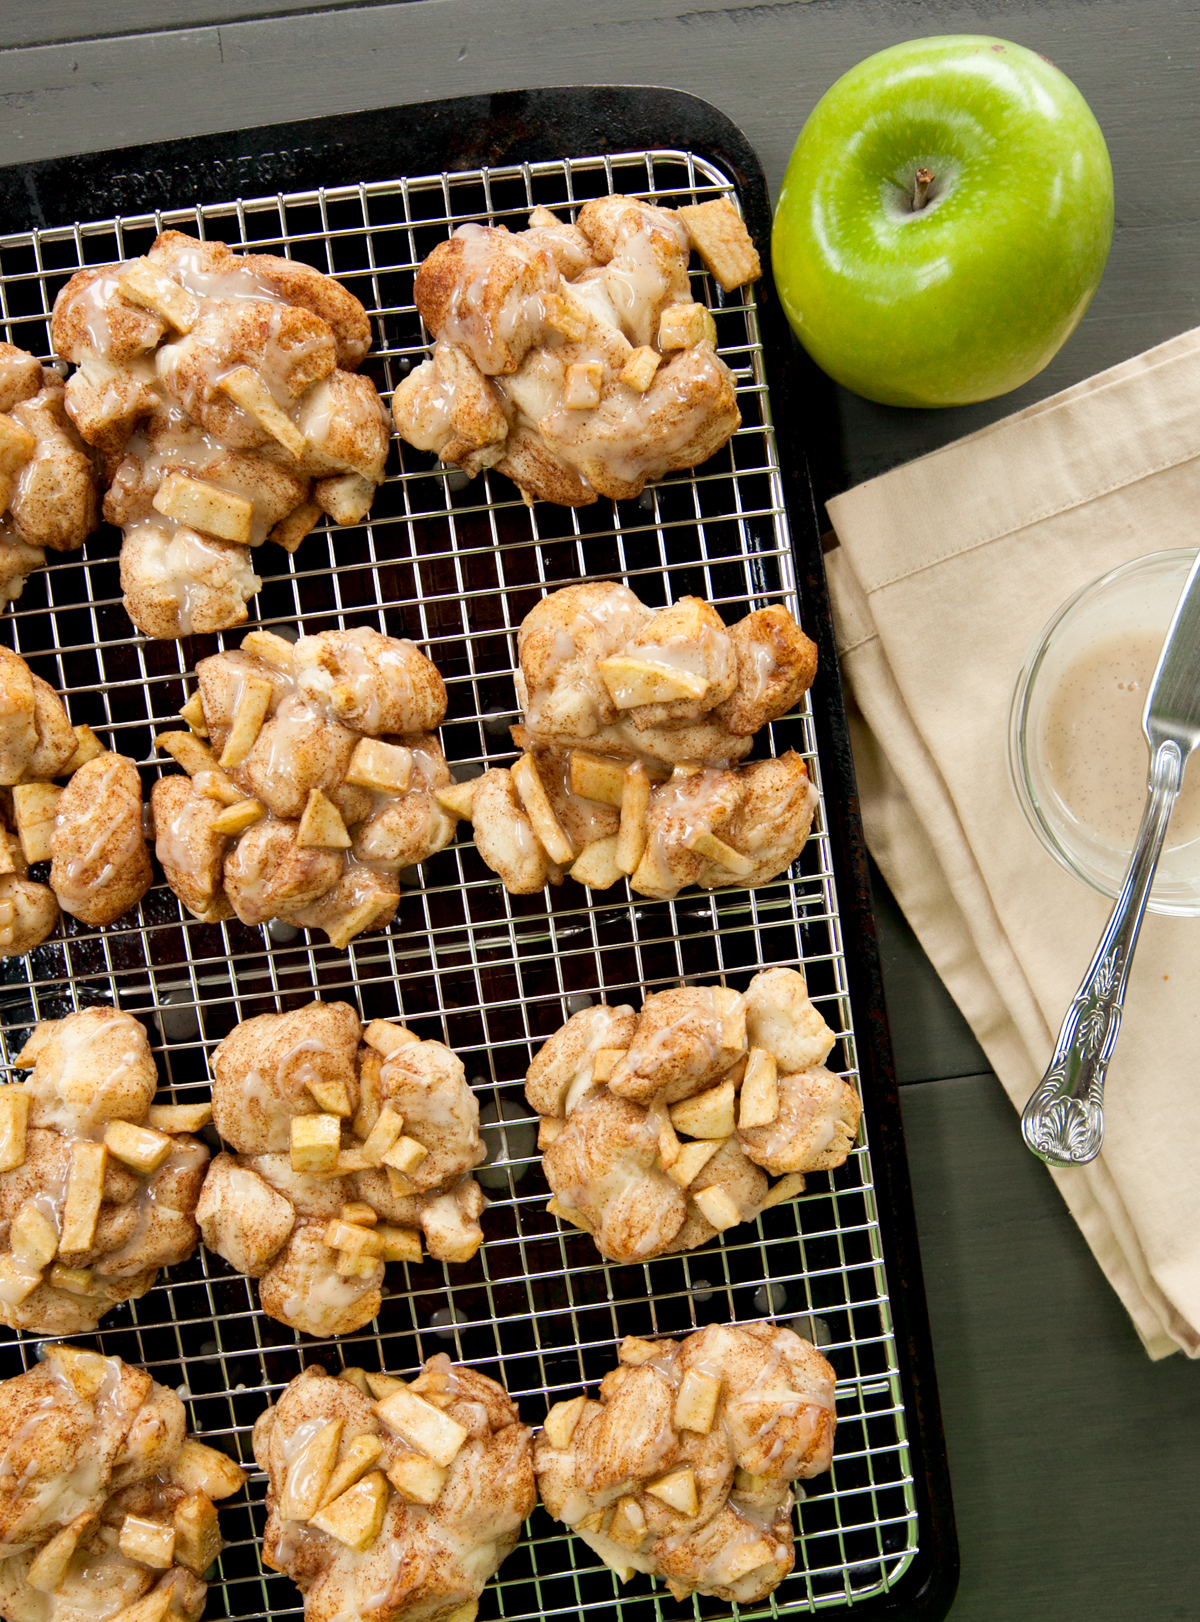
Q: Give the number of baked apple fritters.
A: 12